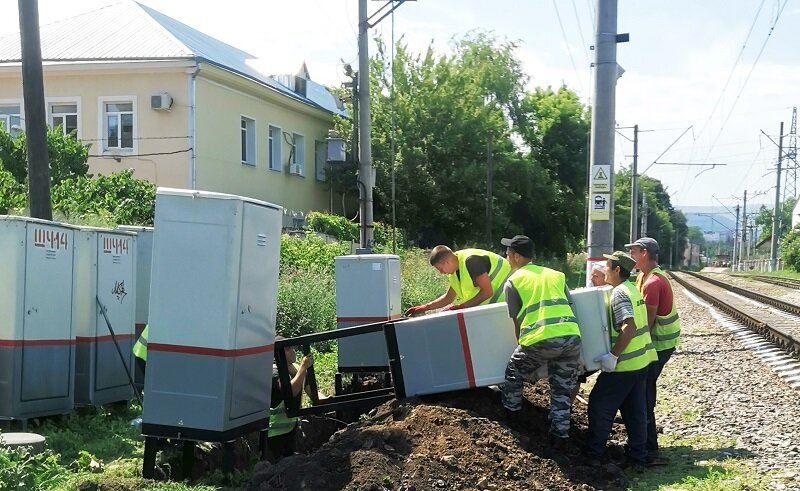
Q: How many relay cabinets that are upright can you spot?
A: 5